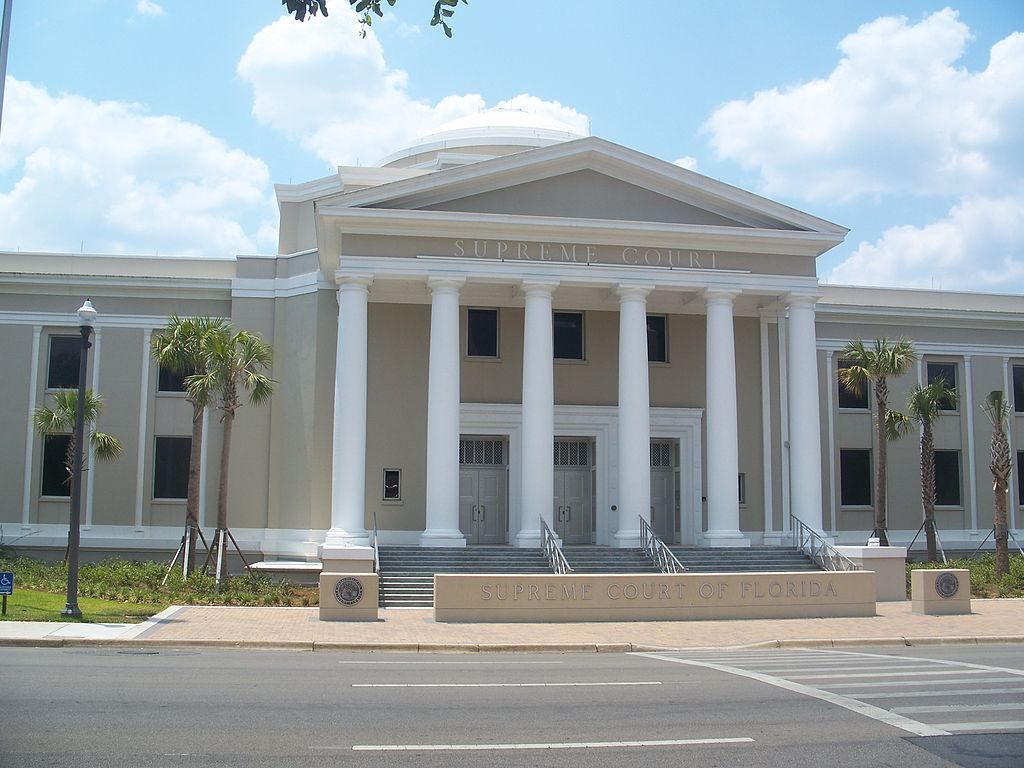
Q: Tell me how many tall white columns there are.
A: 6